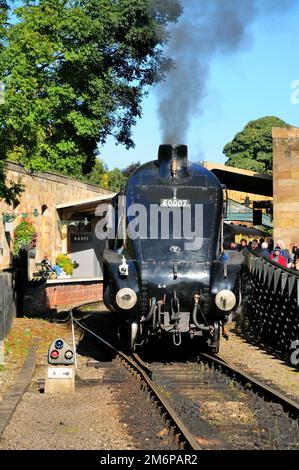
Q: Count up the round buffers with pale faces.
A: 2